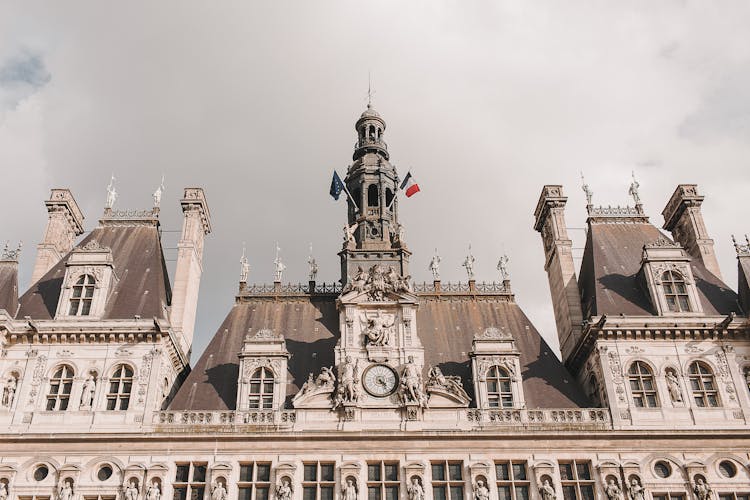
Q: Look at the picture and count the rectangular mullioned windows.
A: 7